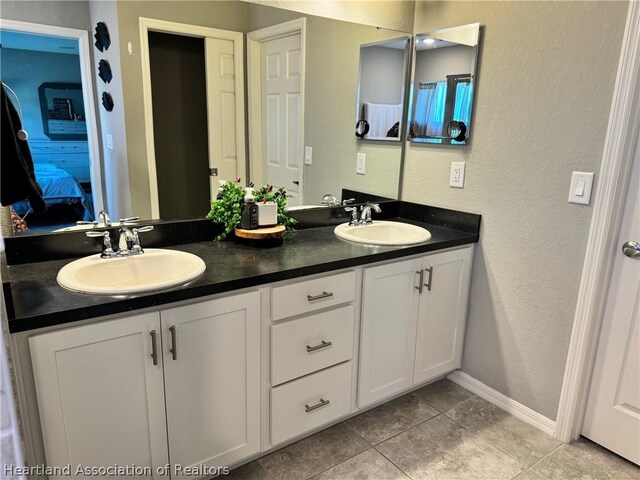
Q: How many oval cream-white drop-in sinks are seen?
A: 2